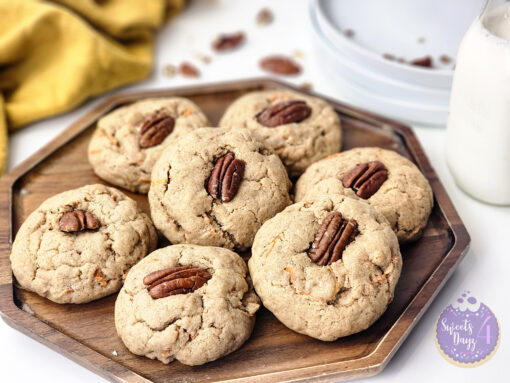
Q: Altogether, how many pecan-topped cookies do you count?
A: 7